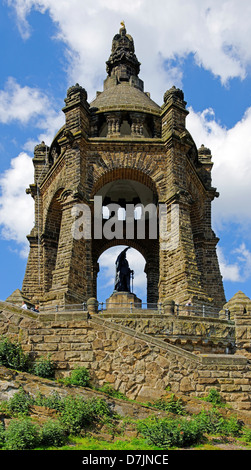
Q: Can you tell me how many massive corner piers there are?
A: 4